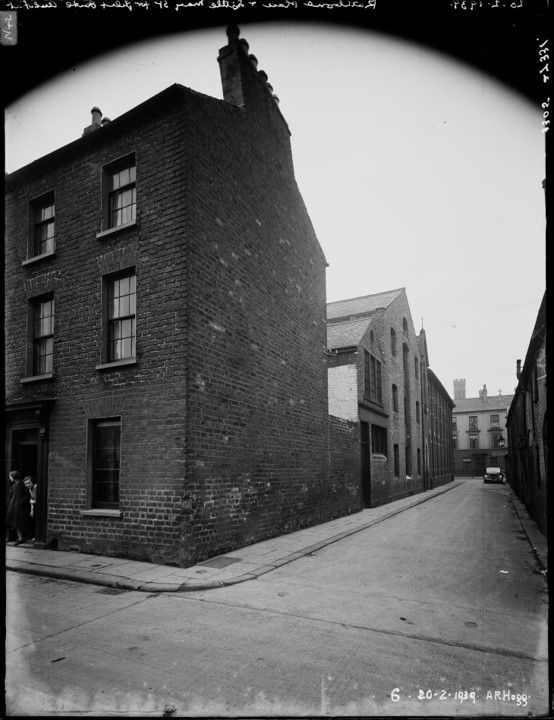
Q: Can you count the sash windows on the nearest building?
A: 5